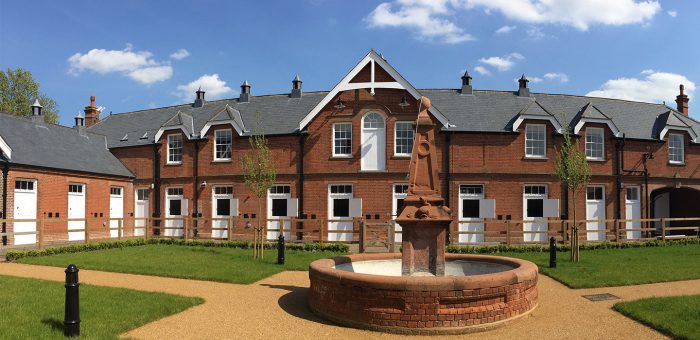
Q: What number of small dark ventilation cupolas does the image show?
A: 7